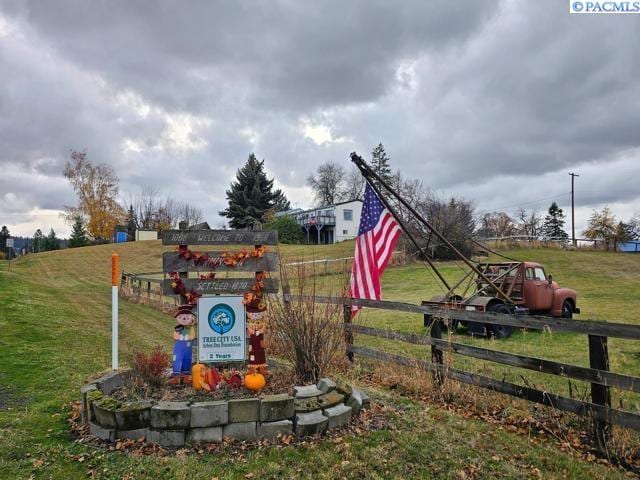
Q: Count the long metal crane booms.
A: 2